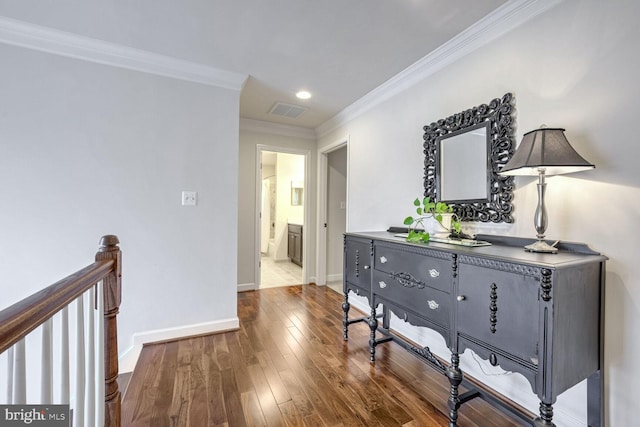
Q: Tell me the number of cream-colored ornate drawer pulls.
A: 4